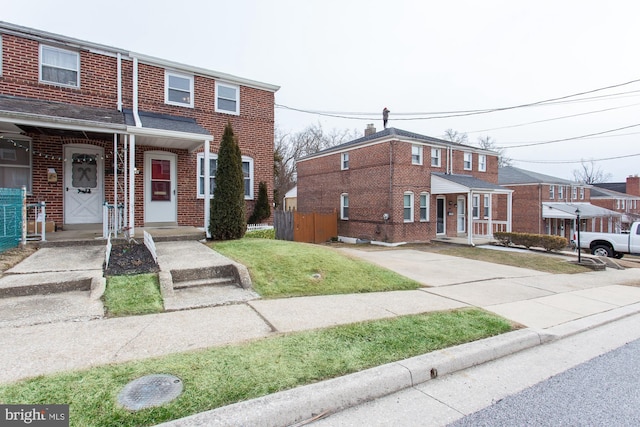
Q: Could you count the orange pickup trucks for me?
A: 0